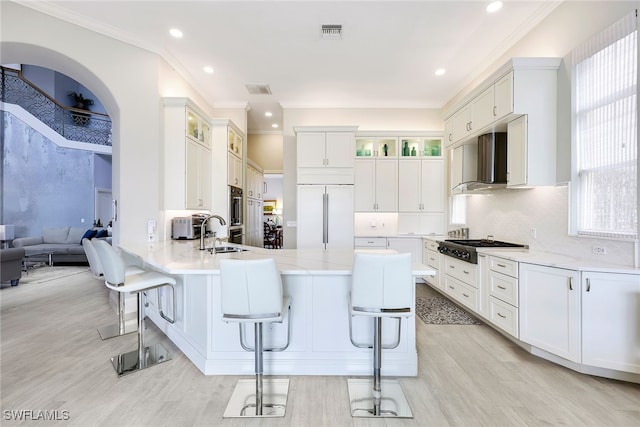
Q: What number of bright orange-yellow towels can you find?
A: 0